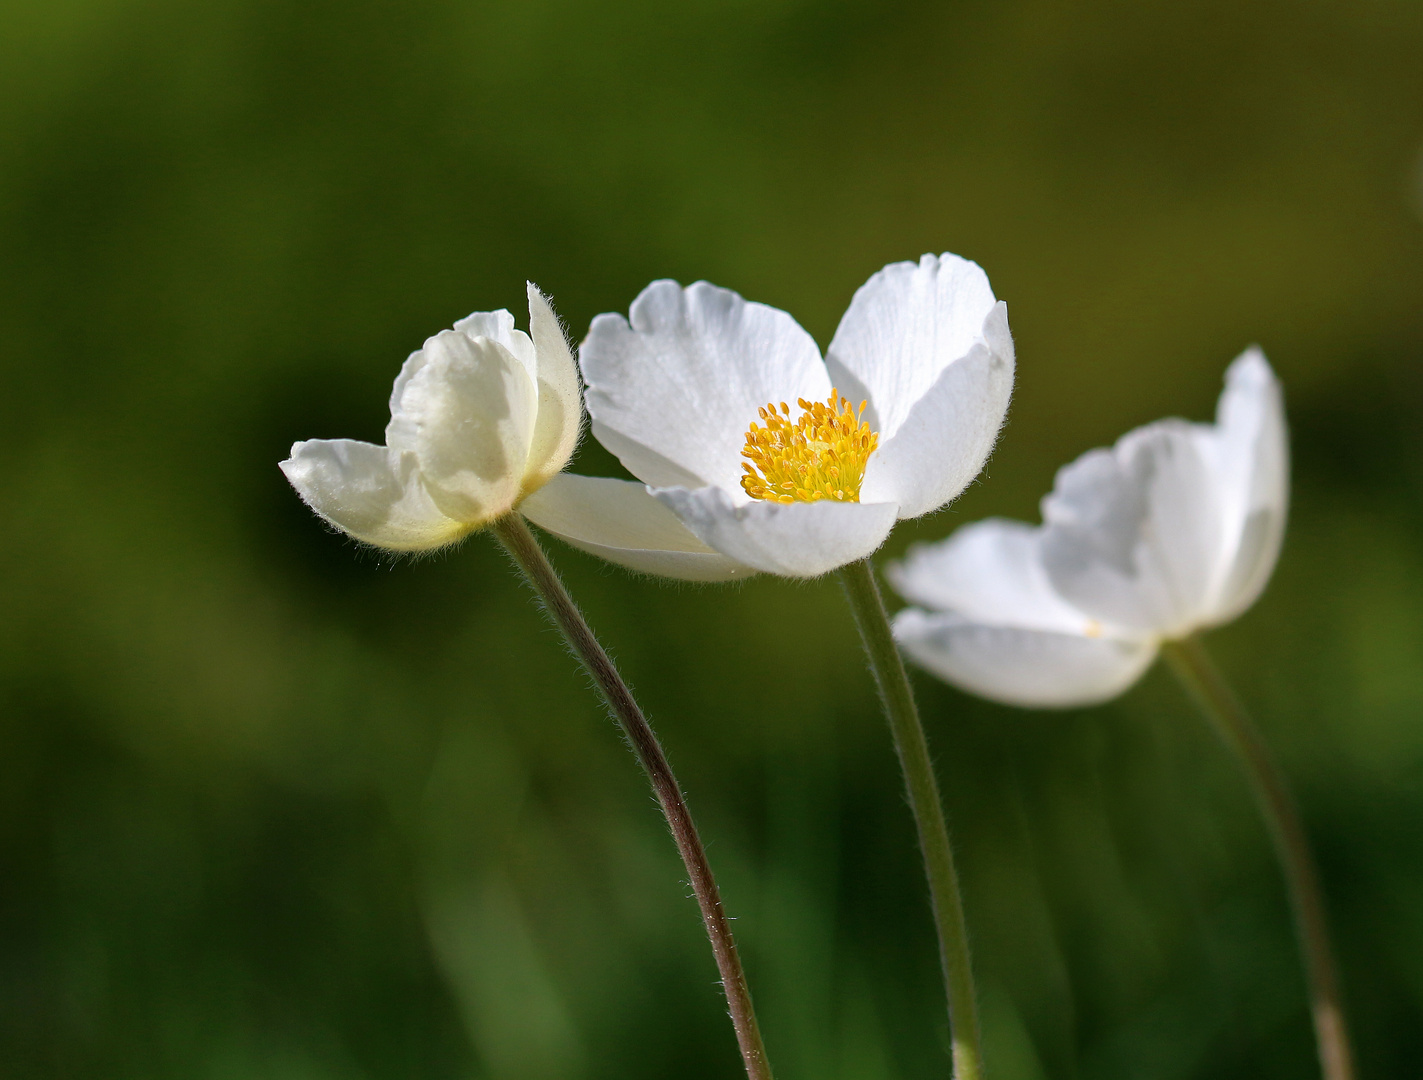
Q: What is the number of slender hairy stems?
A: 3